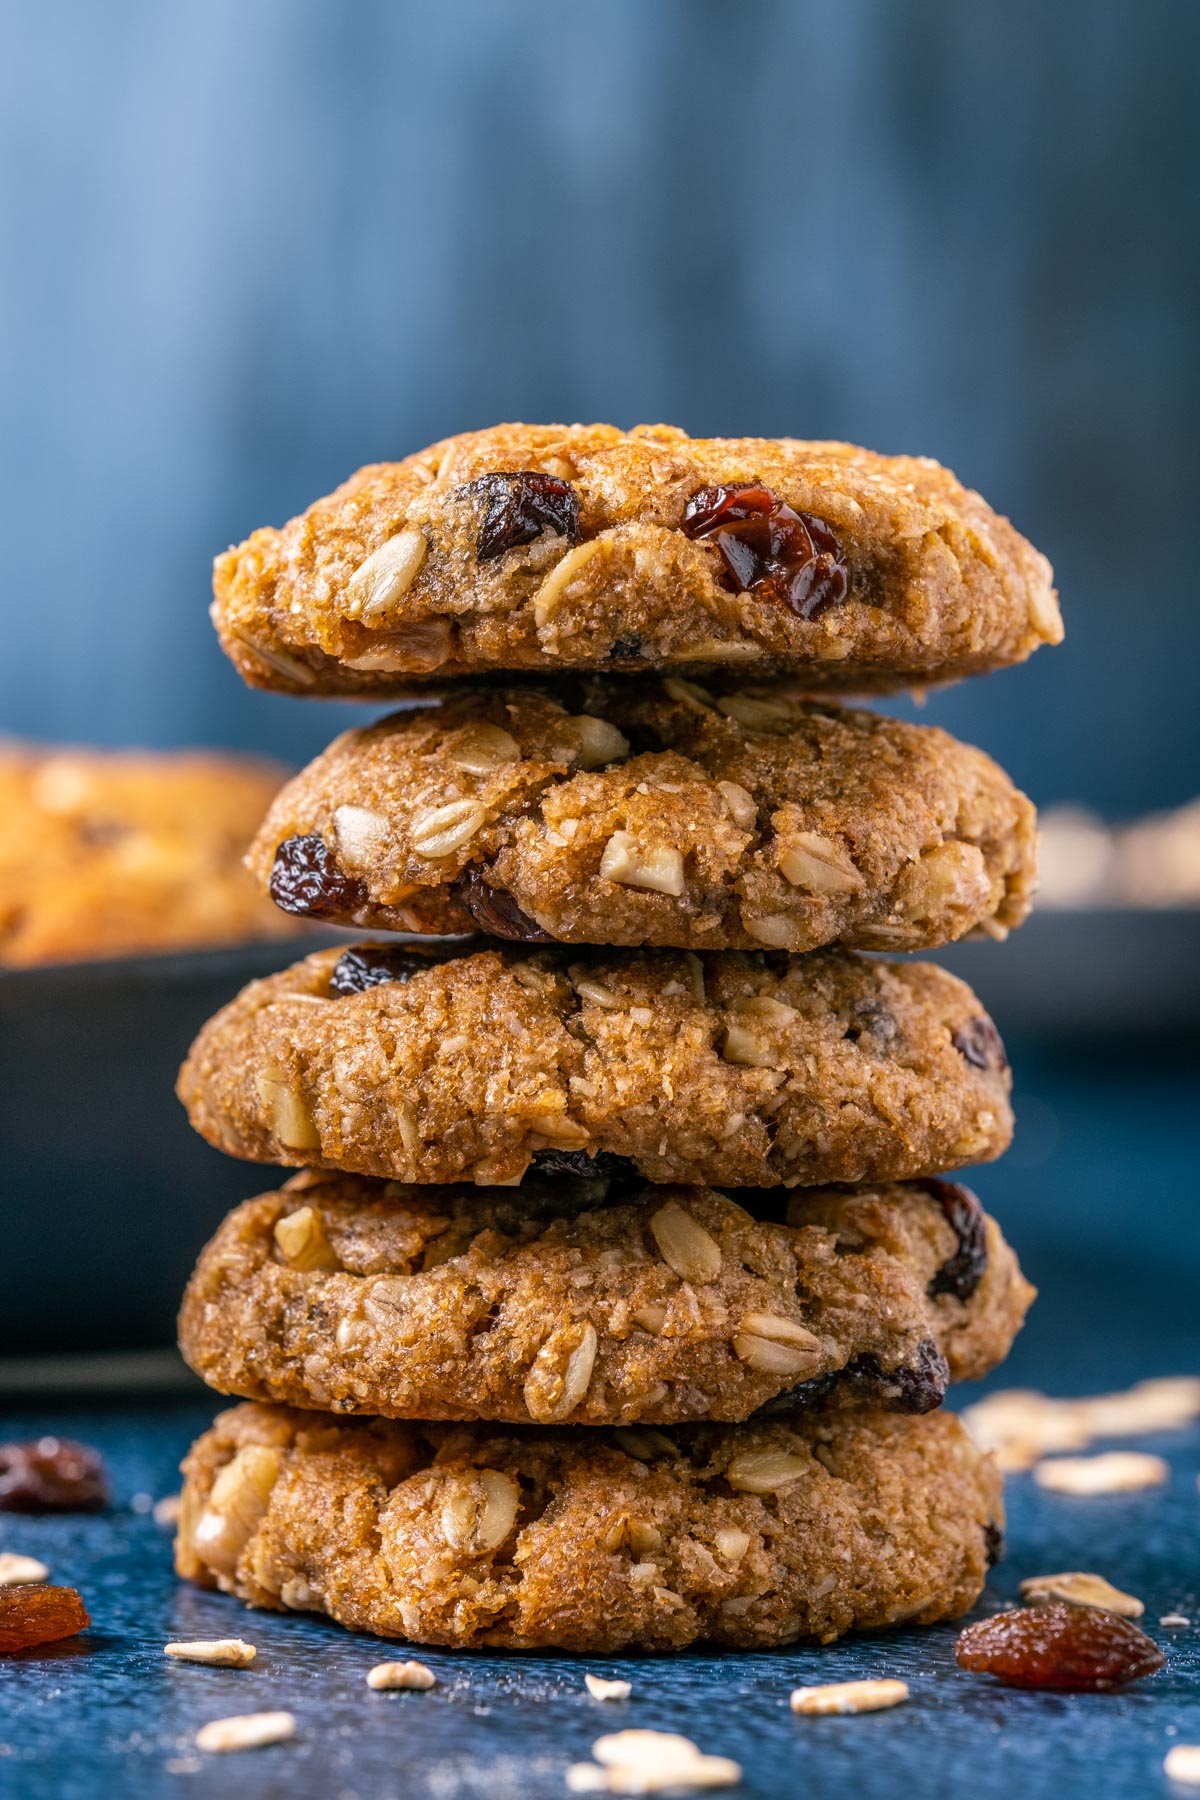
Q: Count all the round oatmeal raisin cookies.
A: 5